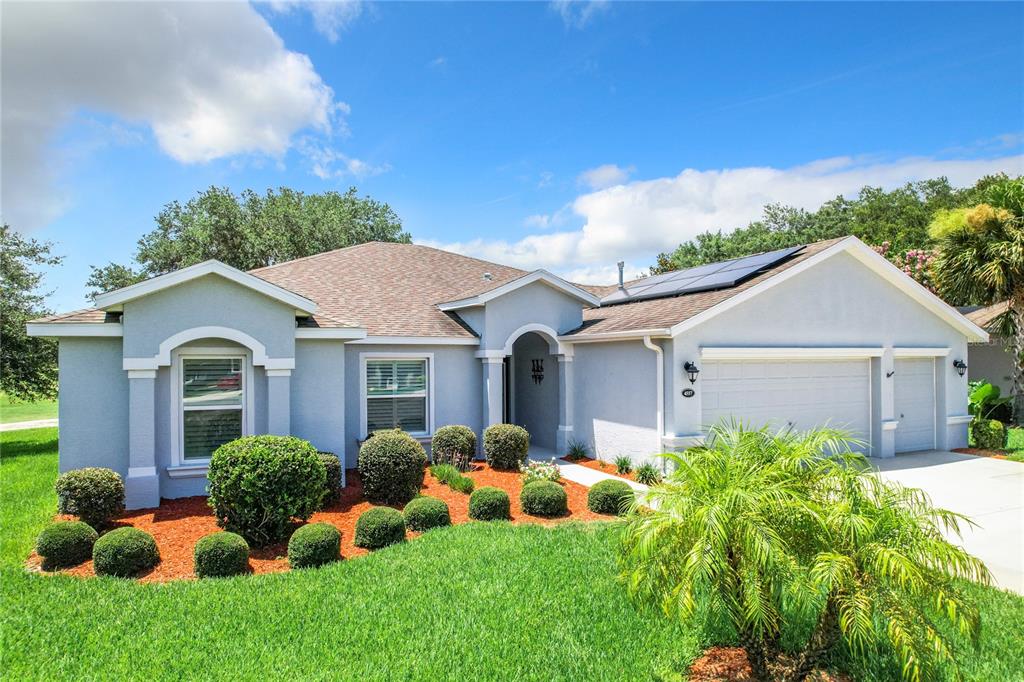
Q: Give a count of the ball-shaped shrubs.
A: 15